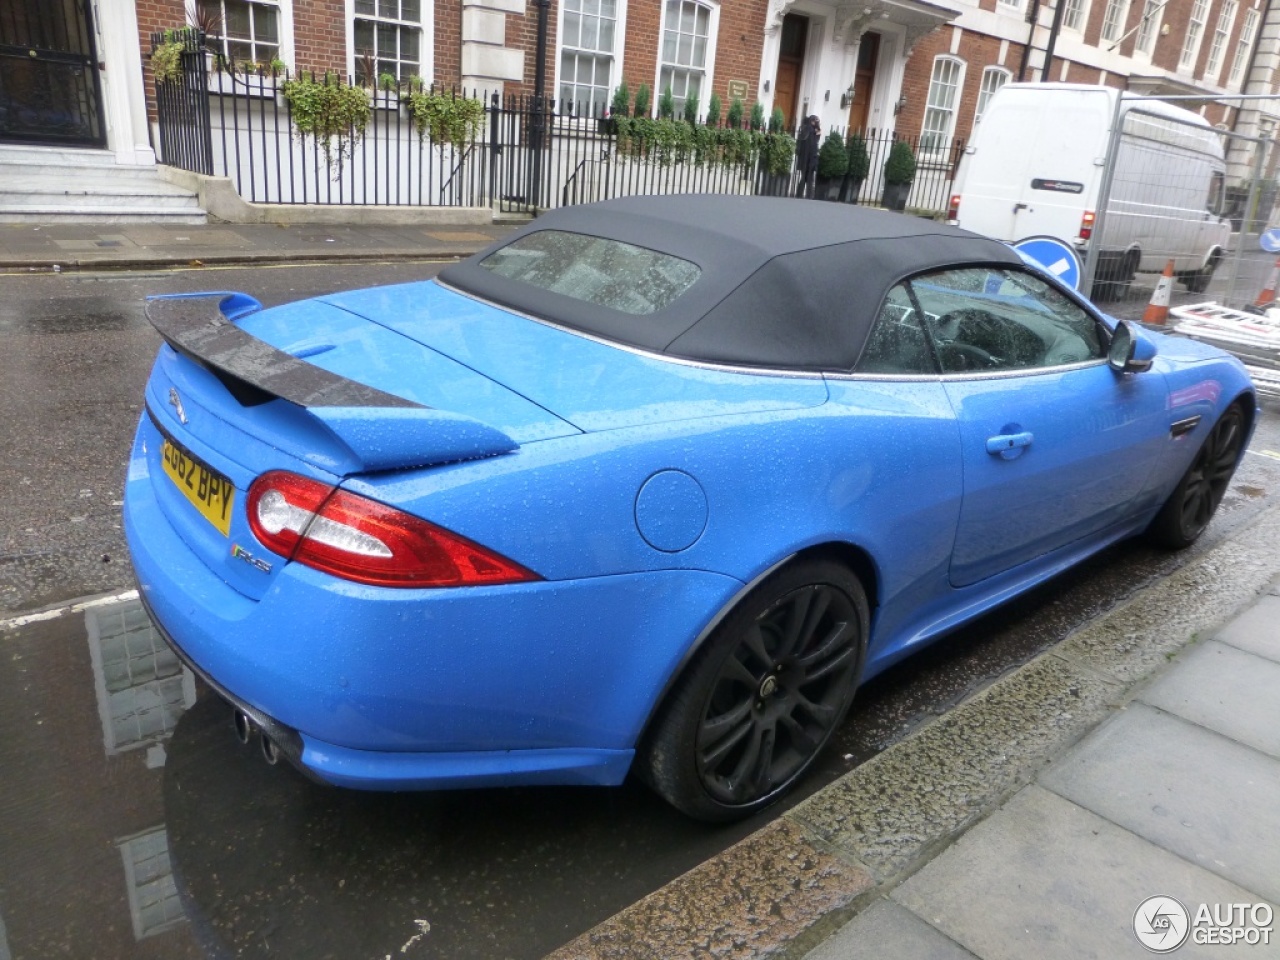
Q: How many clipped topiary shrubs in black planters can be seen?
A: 3